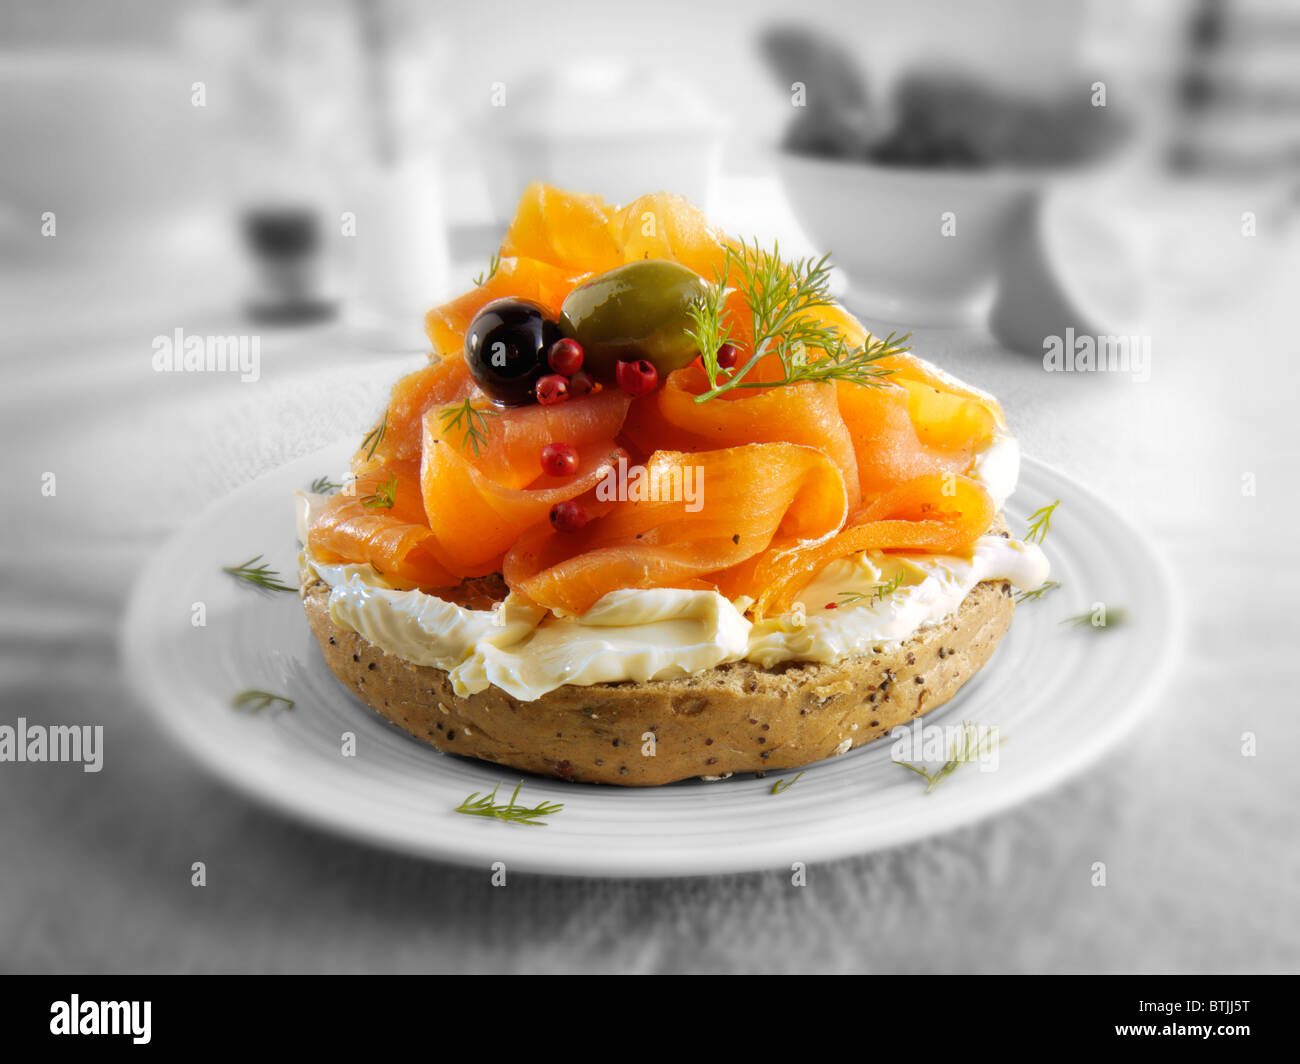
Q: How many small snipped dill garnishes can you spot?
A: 14